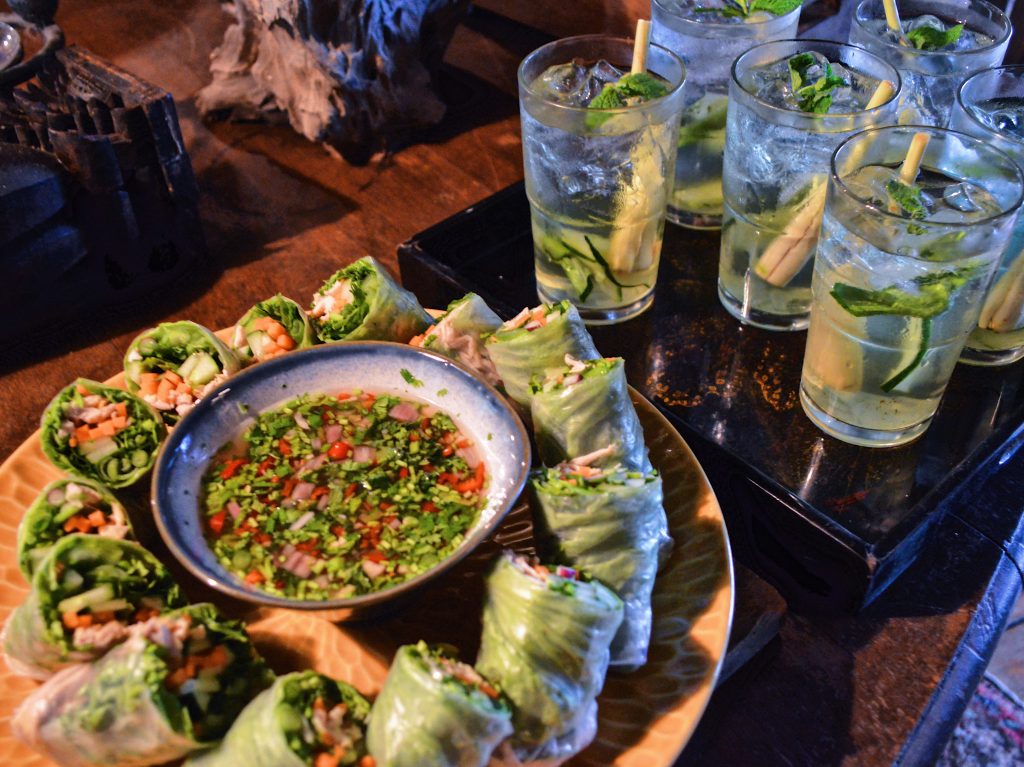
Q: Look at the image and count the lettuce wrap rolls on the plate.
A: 14